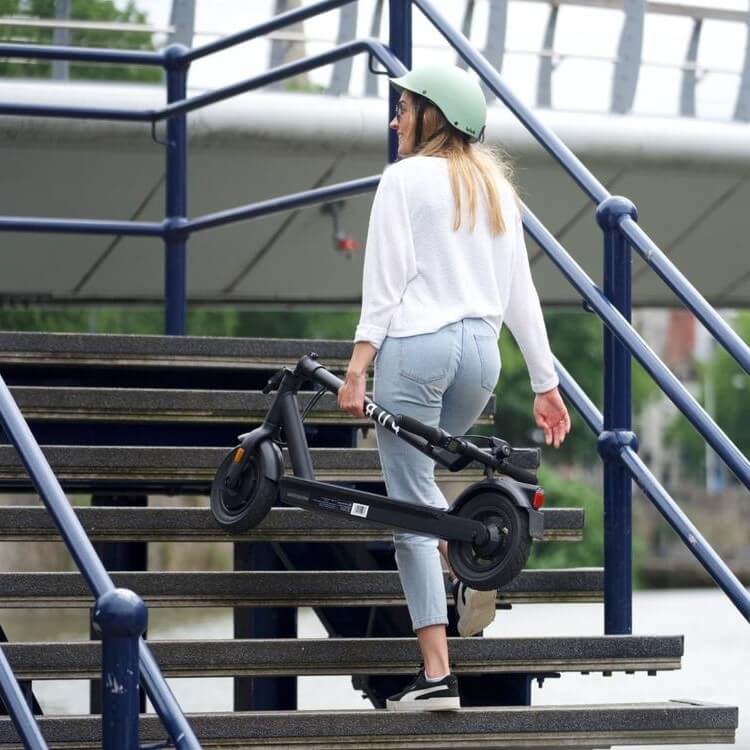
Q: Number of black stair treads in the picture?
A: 7